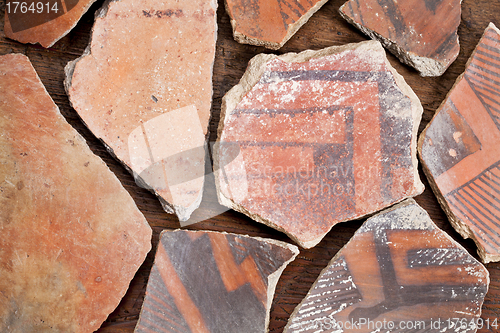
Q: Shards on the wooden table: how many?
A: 9